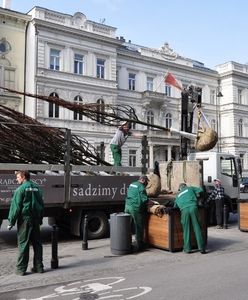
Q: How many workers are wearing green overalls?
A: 3